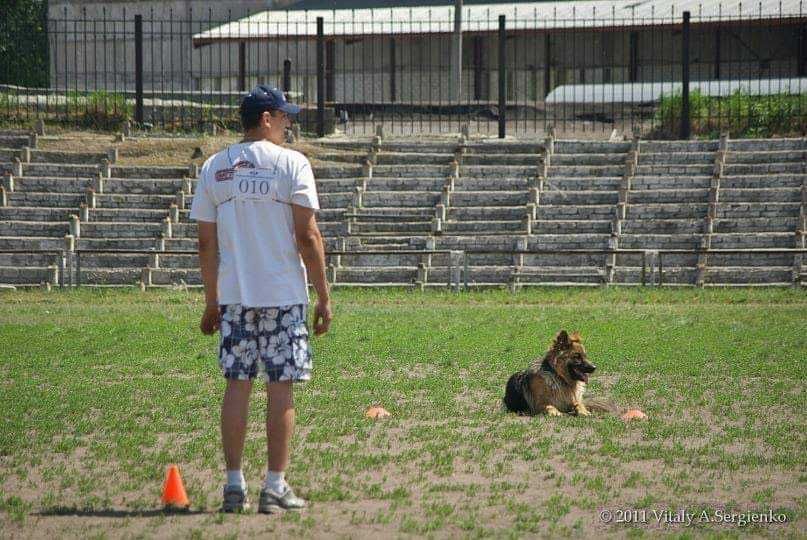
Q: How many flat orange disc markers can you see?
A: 2